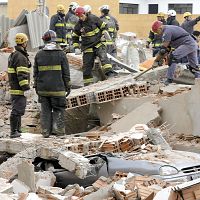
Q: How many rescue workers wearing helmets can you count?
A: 11